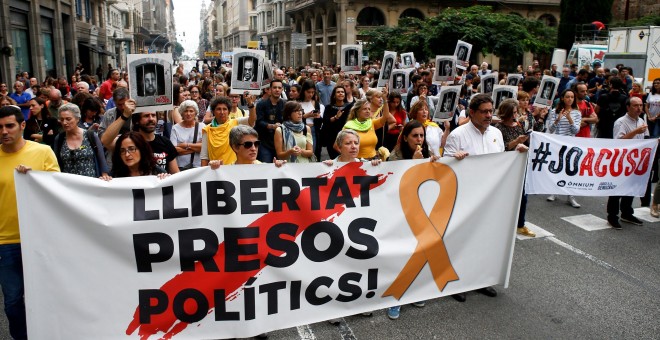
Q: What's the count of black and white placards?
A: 14